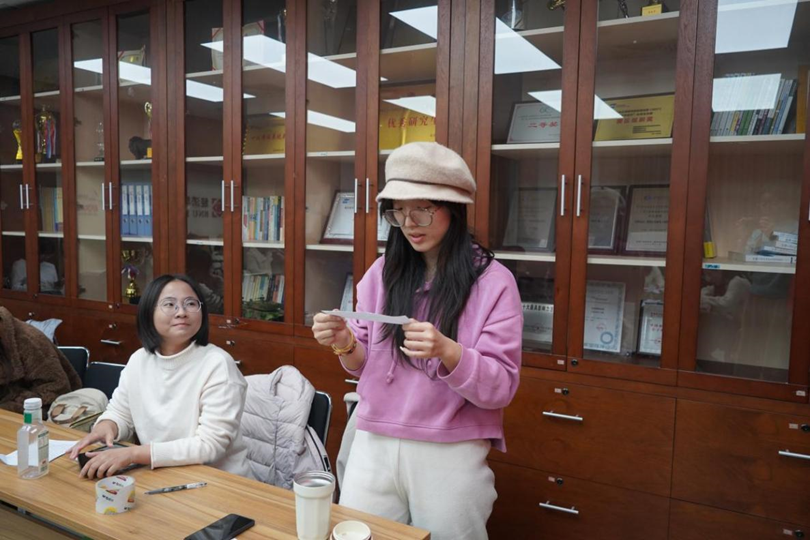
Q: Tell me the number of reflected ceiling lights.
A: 8